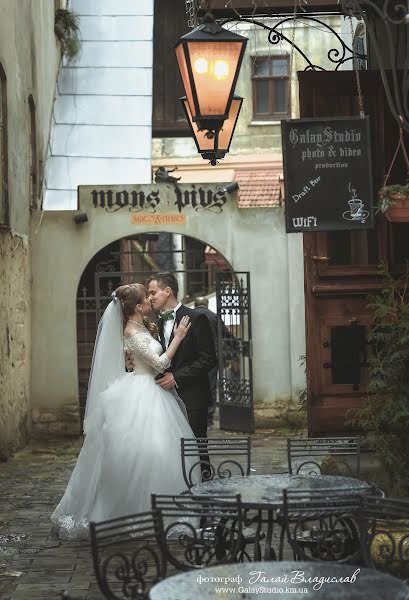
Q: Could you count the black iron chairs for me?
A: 6